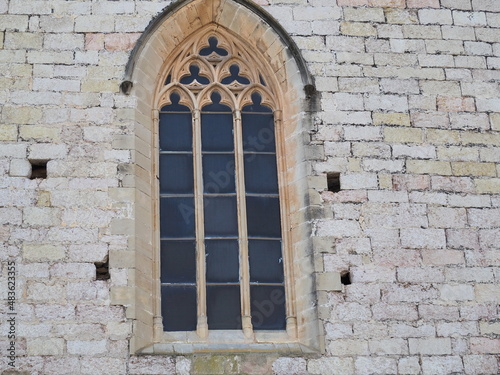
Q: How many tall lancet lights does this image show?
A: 3